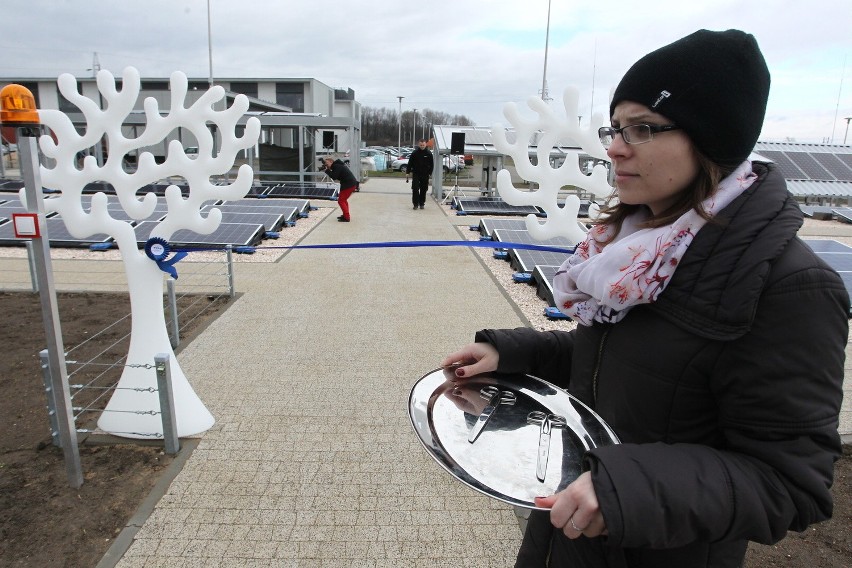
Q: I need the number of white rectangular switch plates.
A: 1